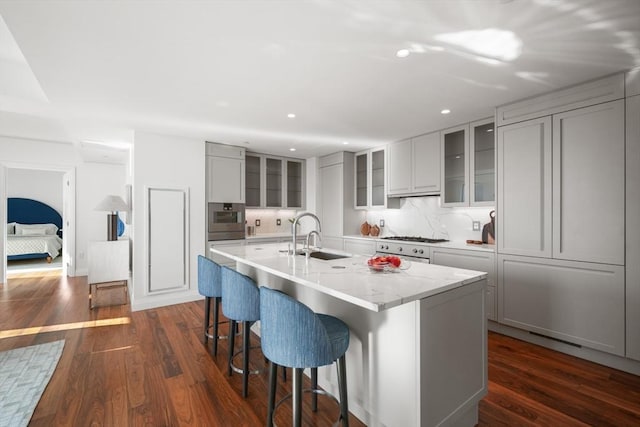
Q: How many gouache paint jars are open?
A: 0